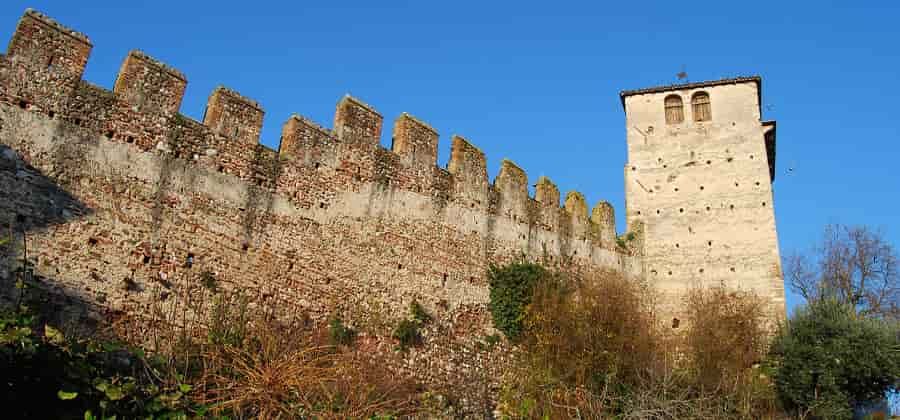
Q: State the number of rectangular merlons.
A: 11